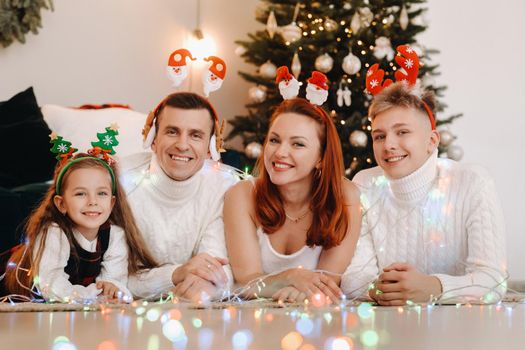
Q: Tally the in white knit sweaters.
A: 2